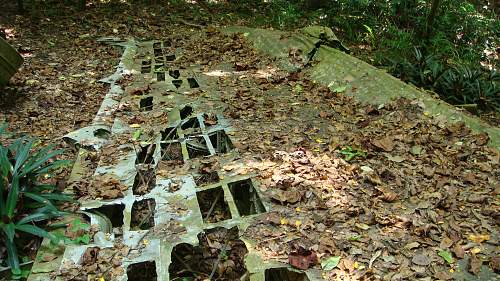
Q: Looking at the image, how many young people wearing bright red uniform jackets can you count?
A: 0